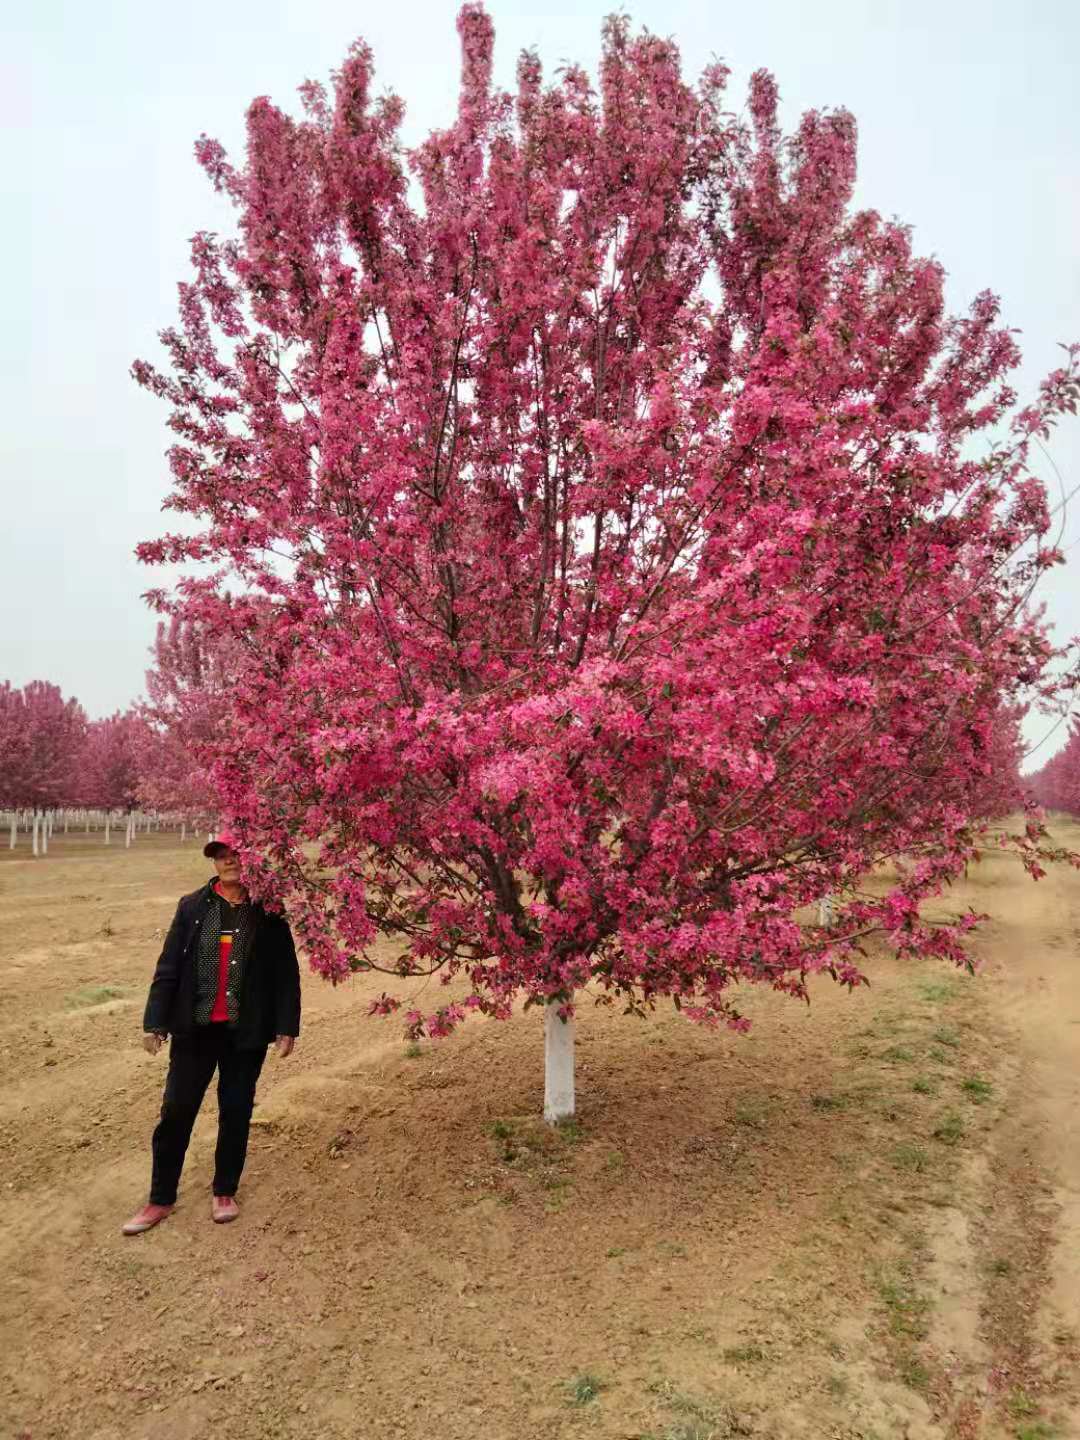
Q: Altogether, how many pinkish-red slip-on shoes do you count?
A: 2